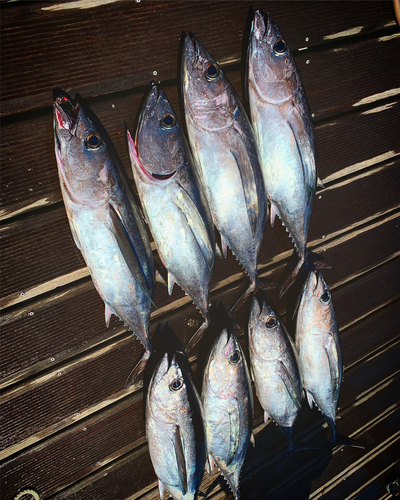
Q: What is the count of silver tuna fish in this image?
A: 8